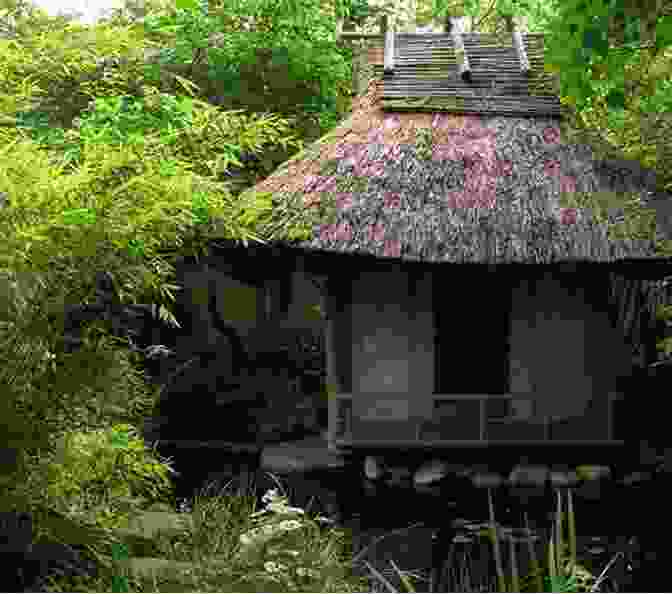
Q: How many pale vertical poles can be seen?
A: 3